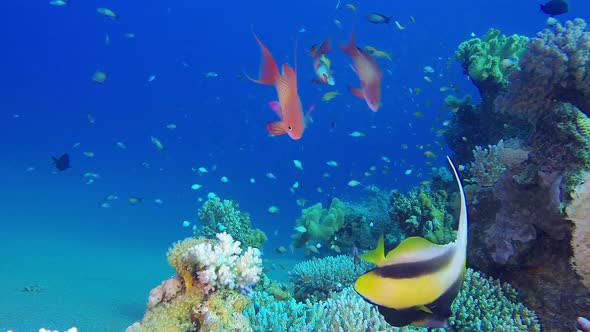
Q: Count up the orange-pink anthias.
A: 3